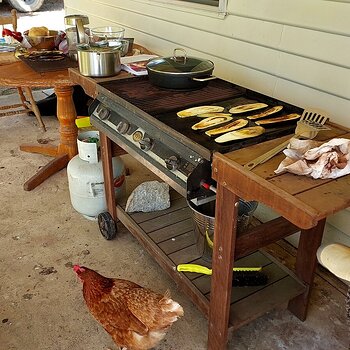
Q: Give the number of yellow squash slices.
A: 8